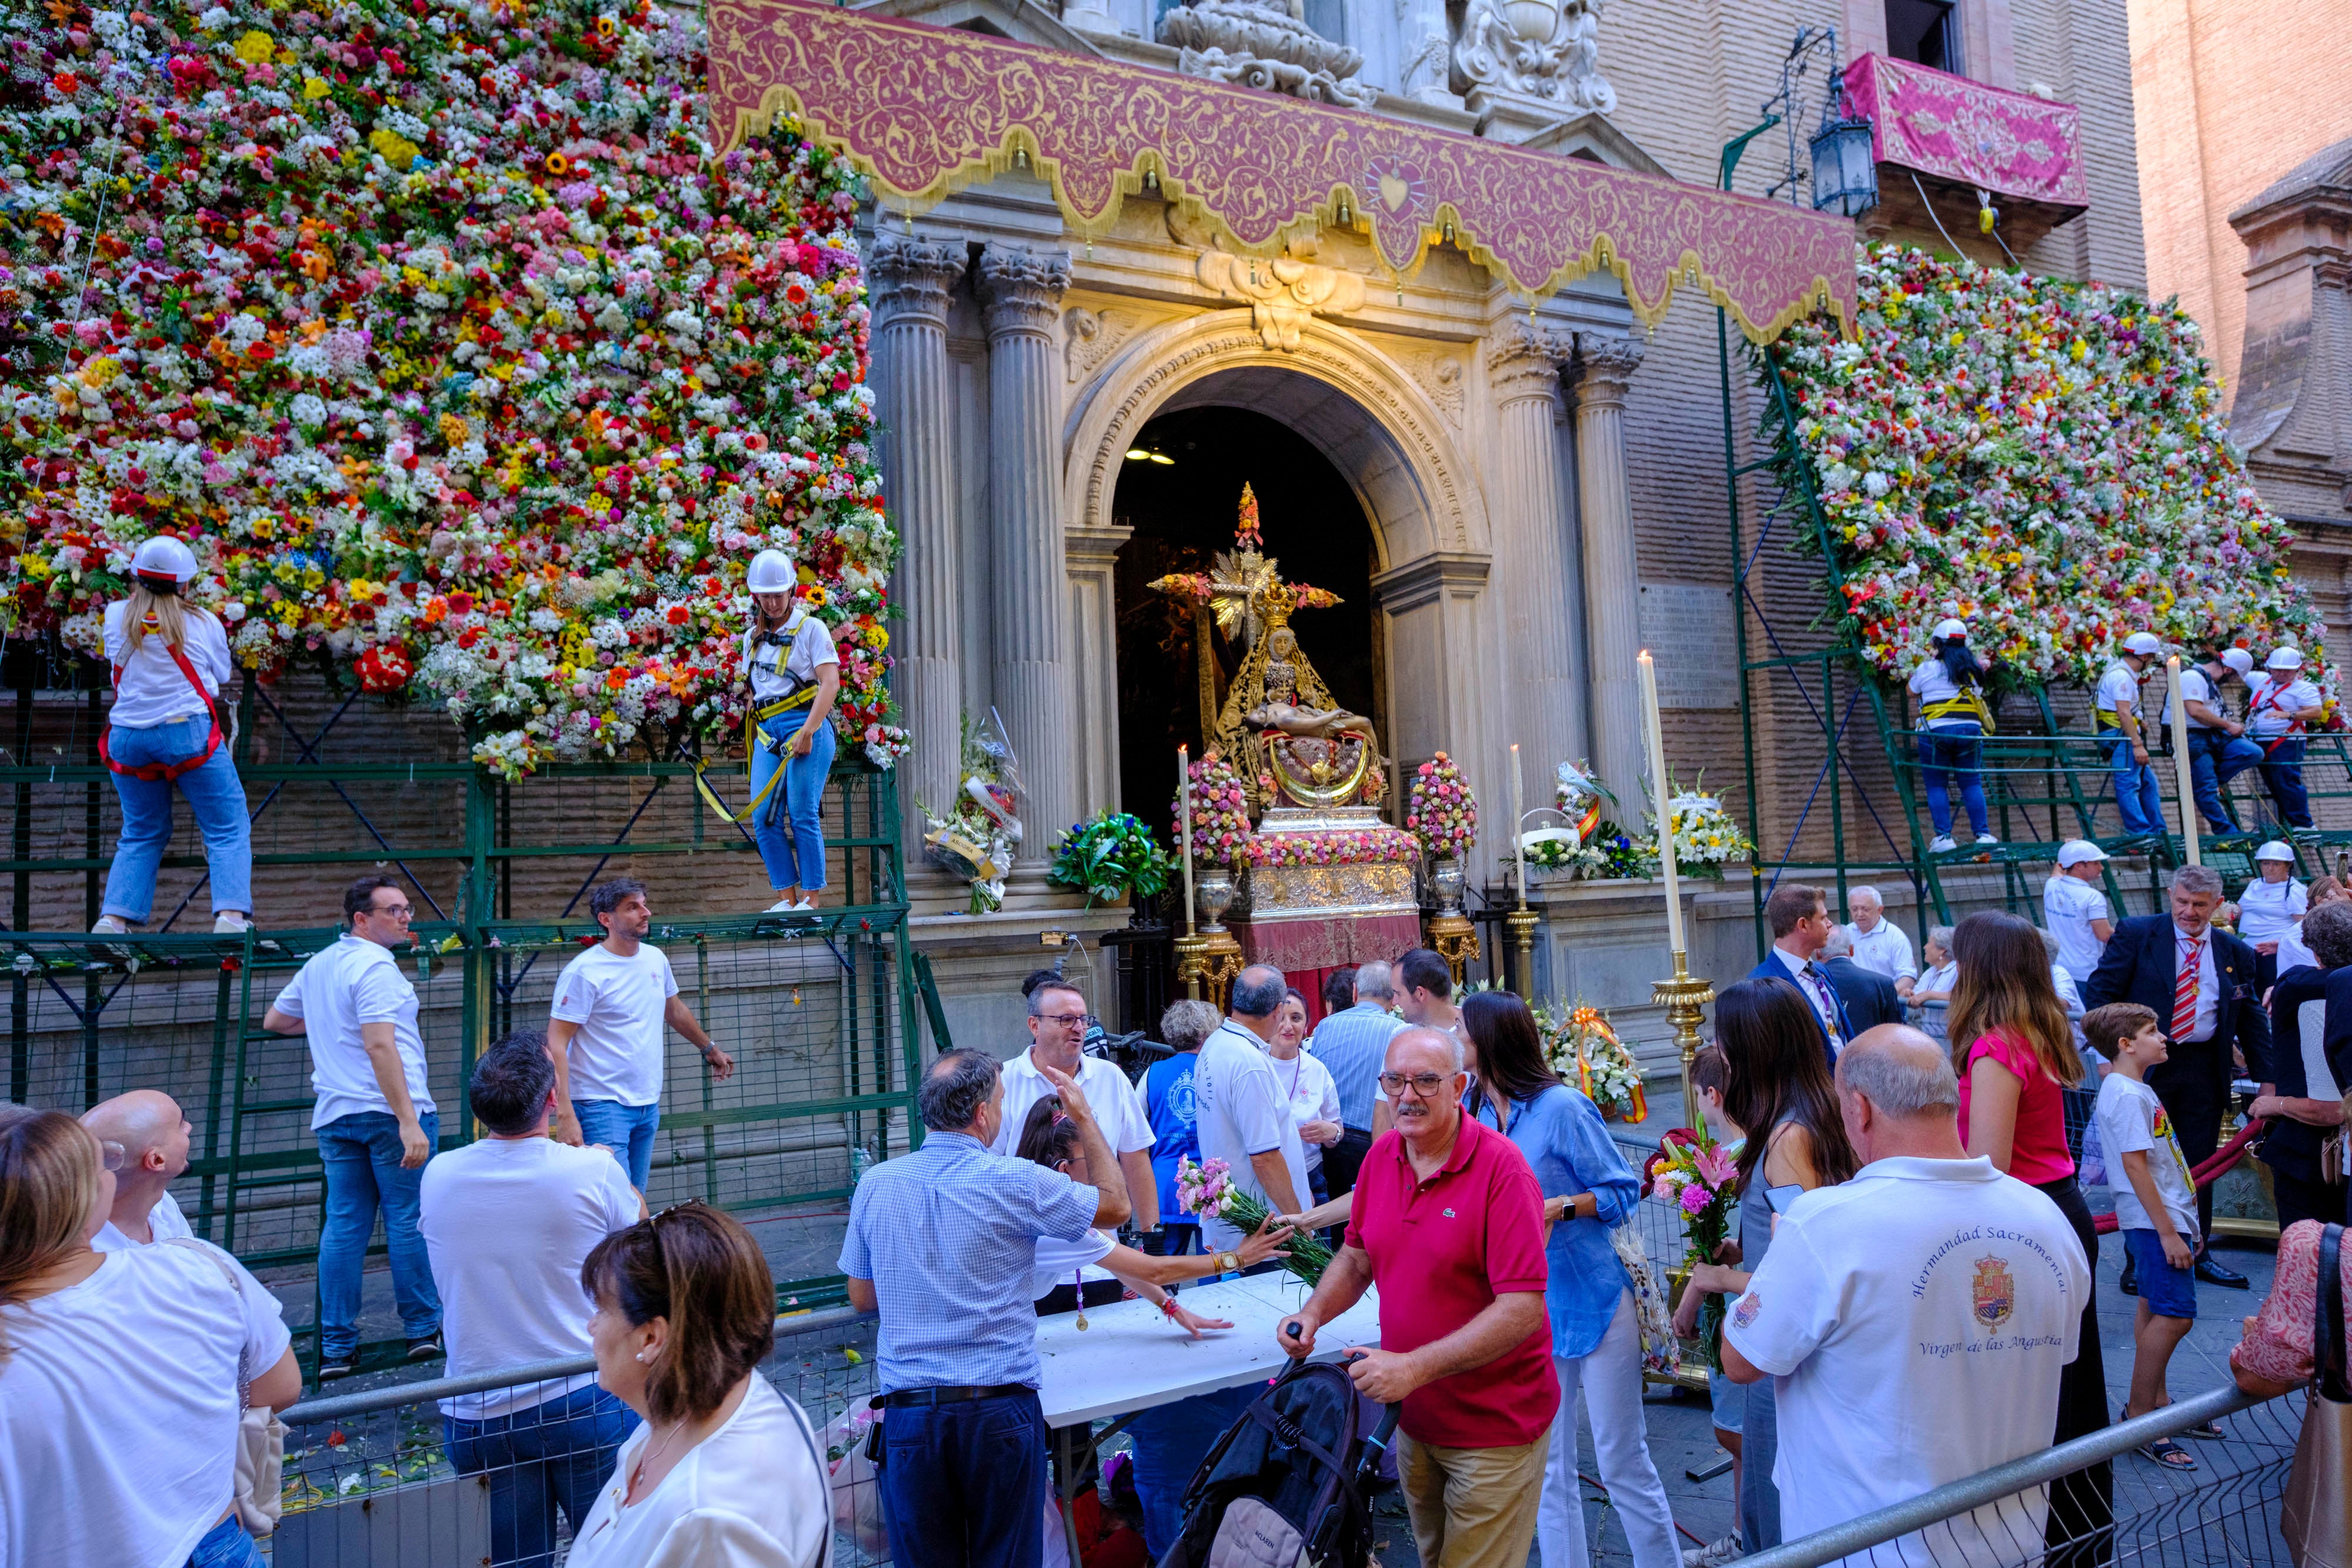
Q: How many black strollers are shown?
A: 1